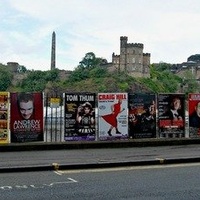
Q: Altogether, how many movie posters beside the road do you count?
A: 7